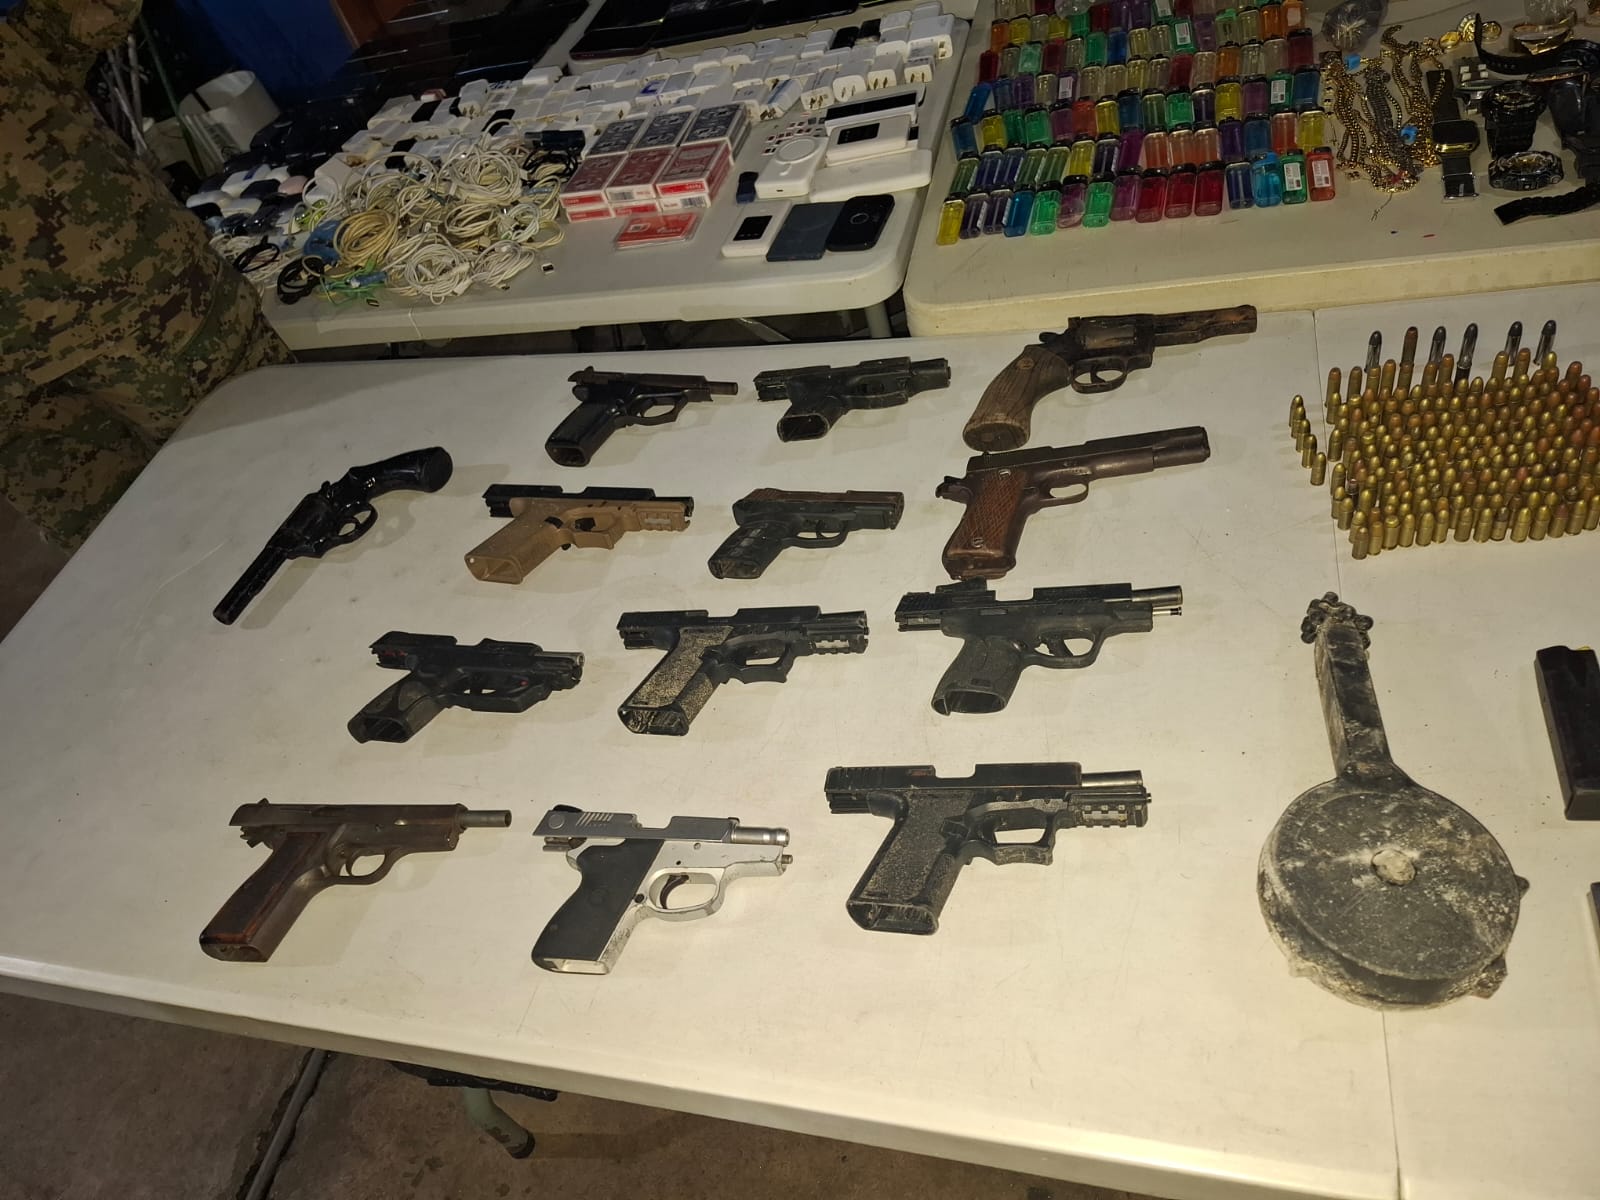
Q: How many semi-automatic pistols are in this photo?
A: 11